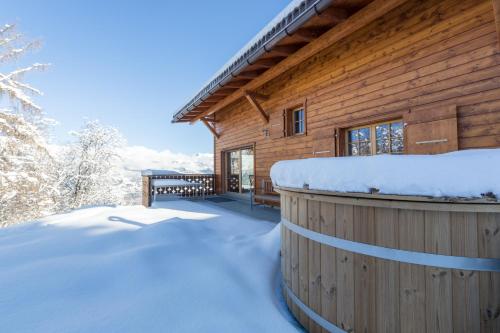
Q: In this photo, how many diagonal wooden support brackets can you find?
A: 2